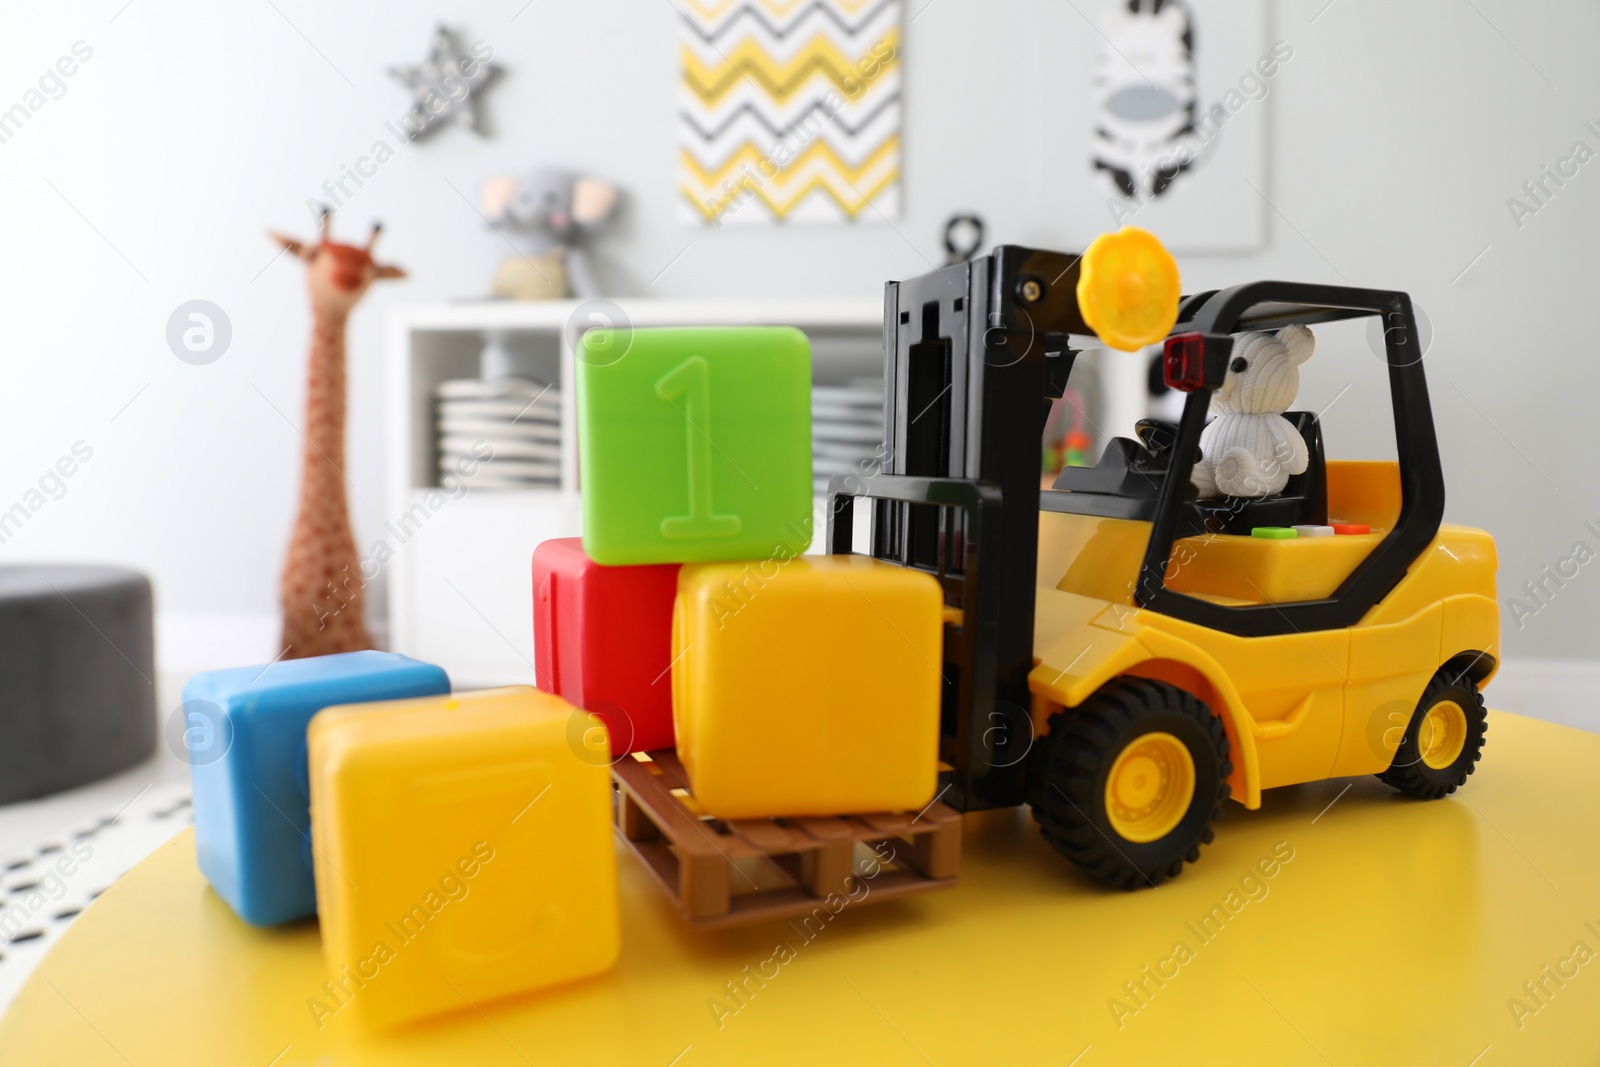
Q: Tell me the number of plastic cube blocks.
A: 5